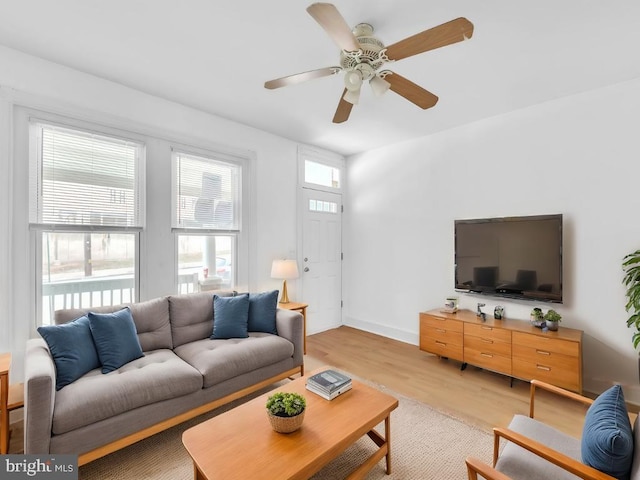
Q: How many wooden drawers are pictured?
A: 9